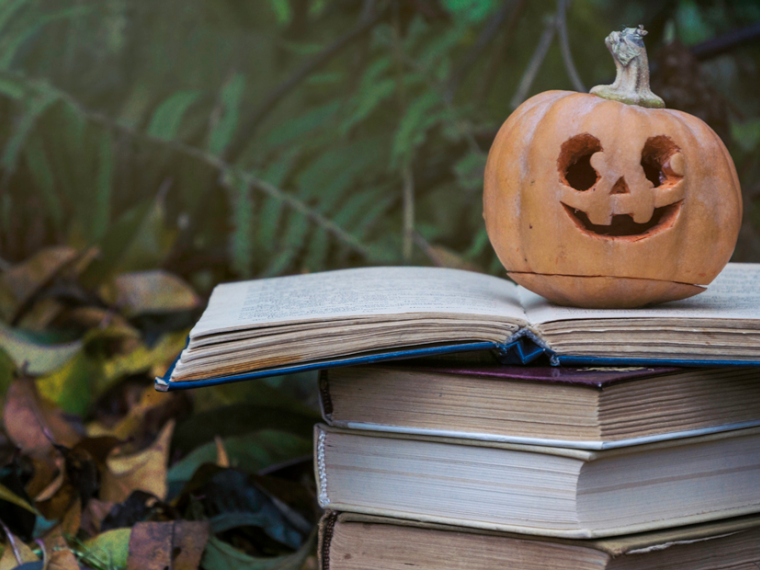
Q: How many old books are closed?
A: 3